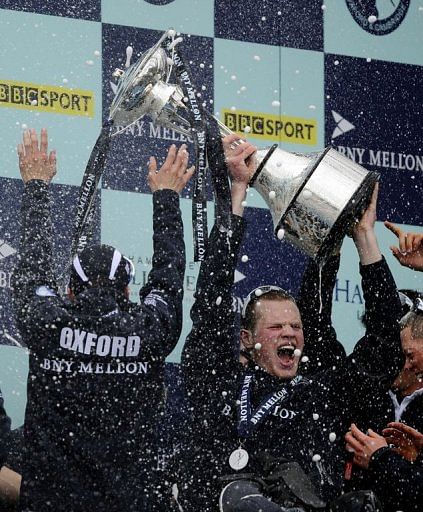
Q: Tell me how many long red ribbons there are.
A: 0